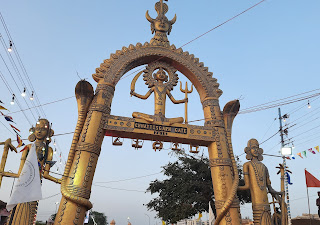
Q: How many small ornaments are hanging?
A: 5